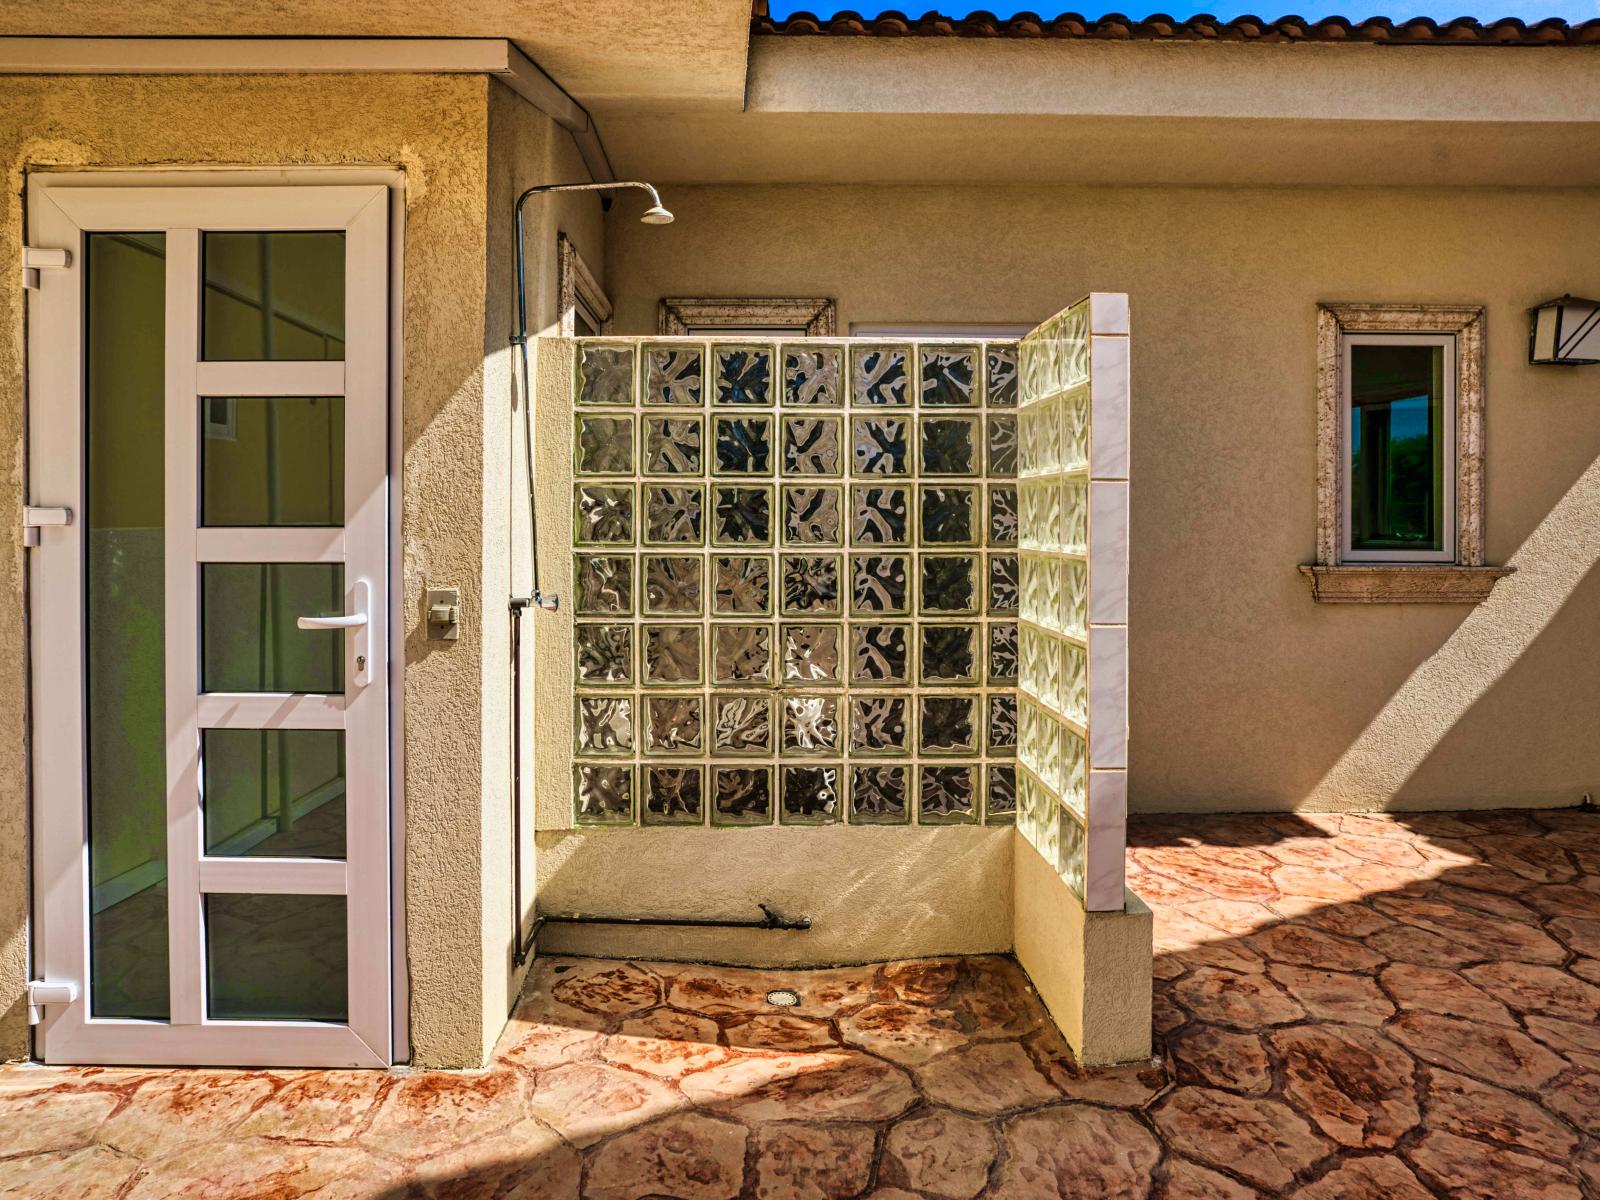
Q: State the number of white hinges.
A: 3